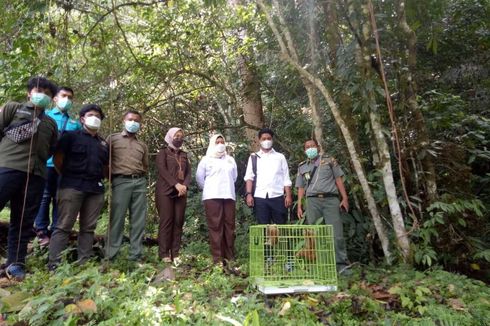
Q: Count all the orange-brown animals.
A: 2